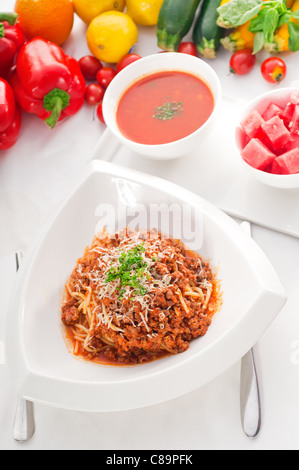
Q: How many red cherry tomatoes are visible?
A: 8